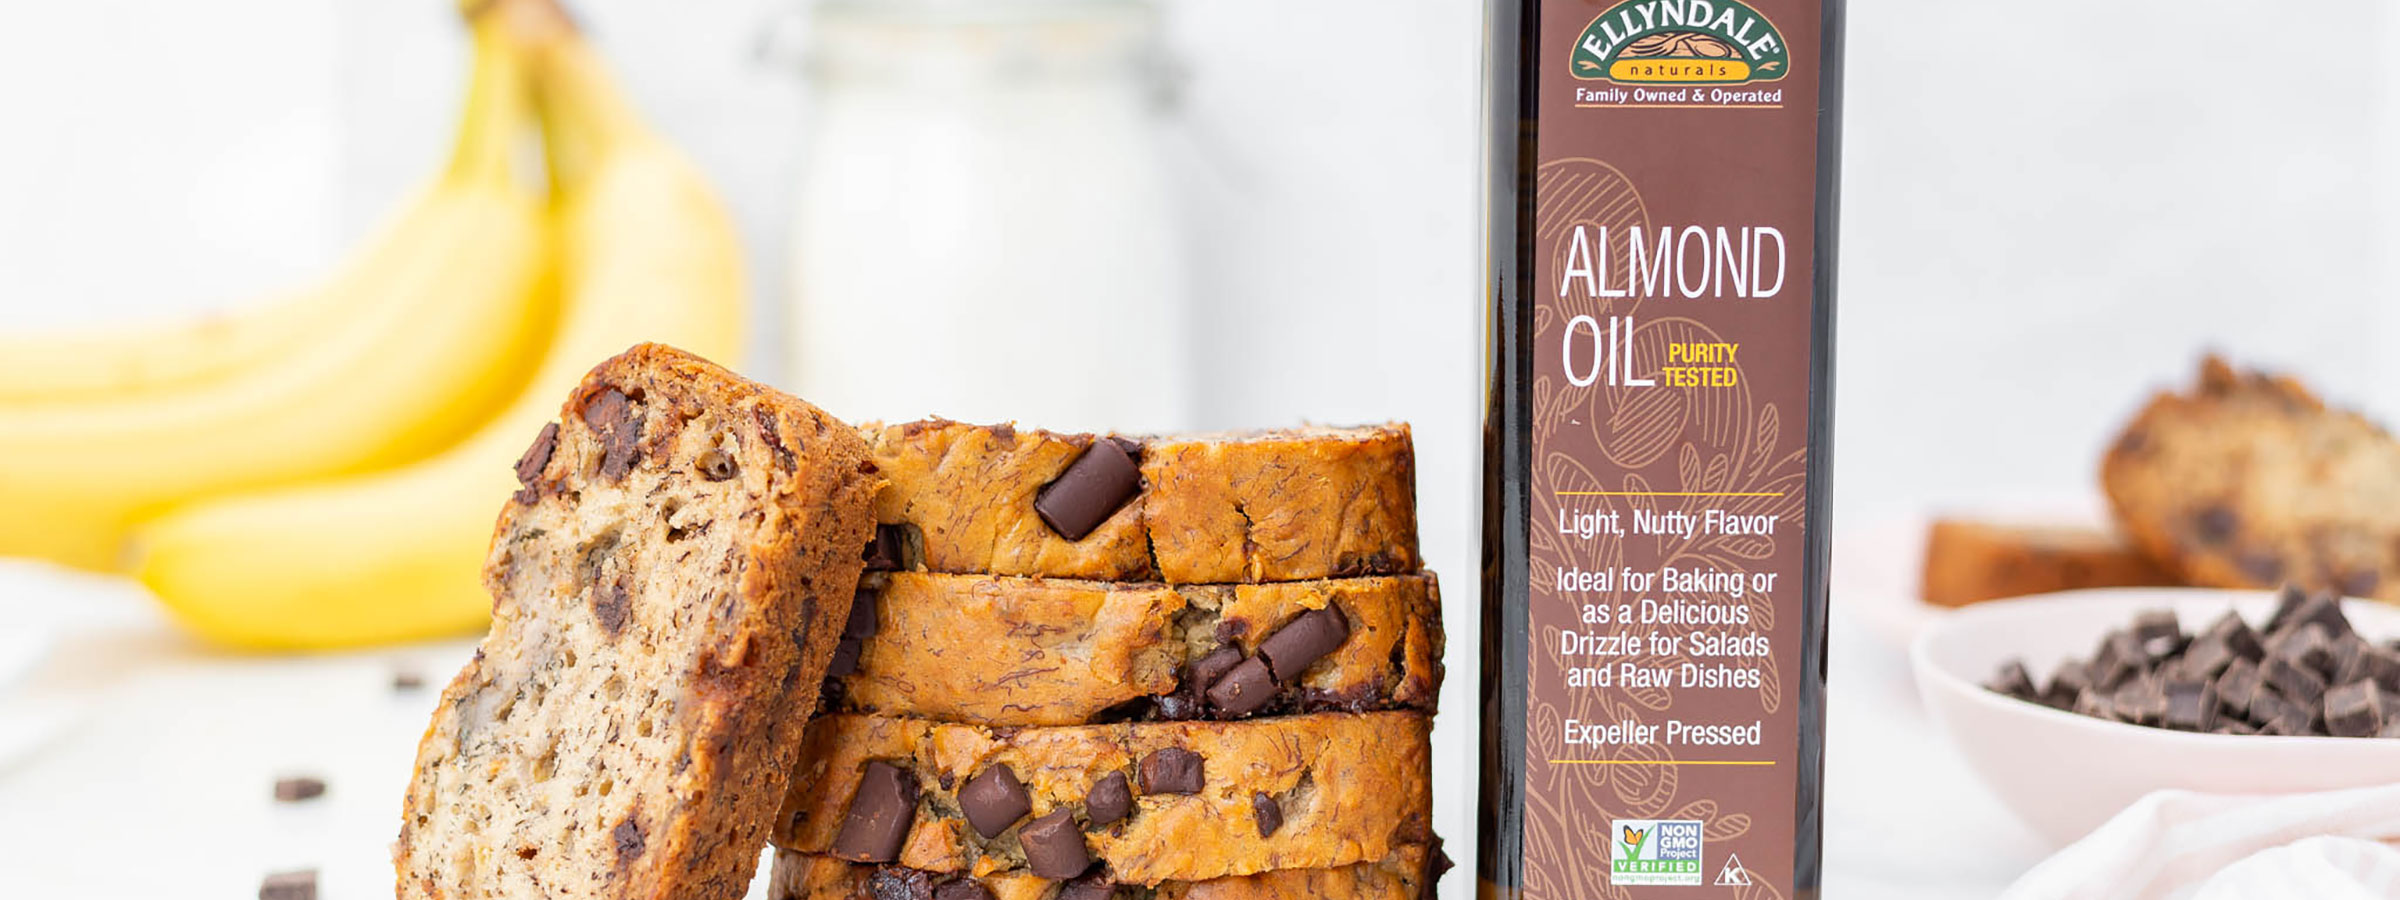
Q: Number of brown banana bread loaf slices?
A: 7